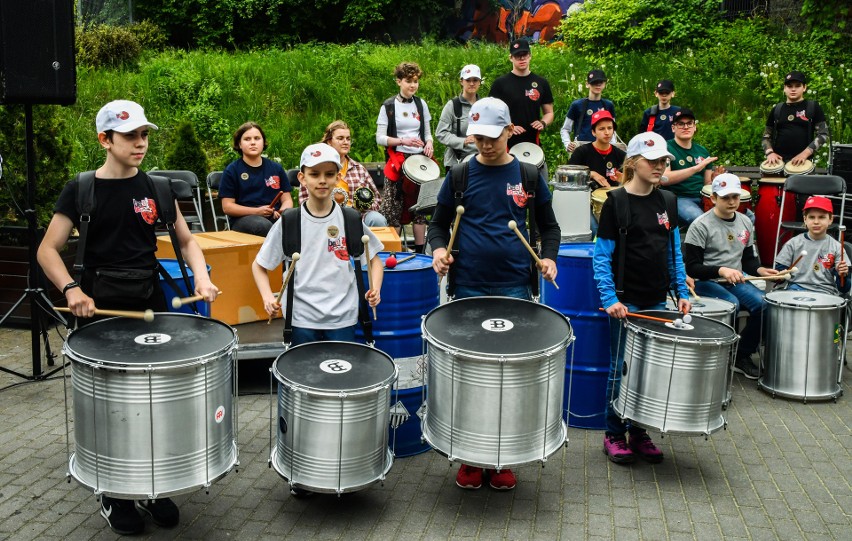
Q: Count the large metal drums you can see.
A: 6